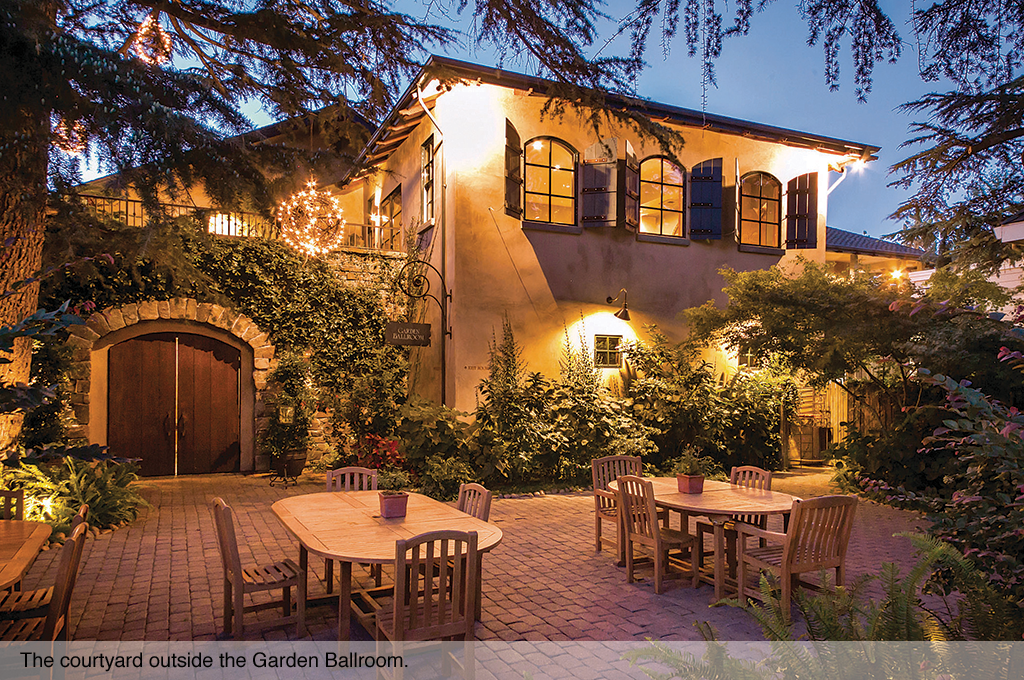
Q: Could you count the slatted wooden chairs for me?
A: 11